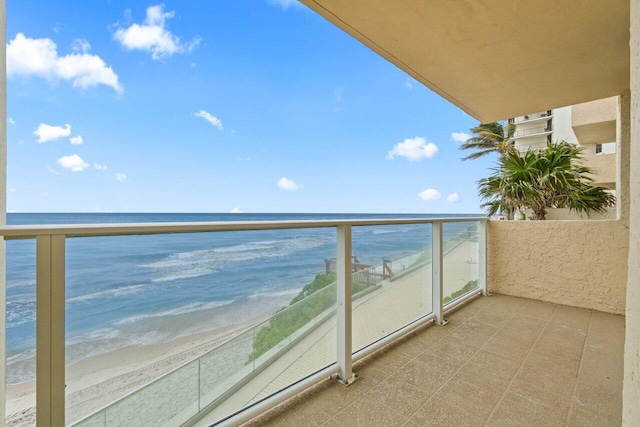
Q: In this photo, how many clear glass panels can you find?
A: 4